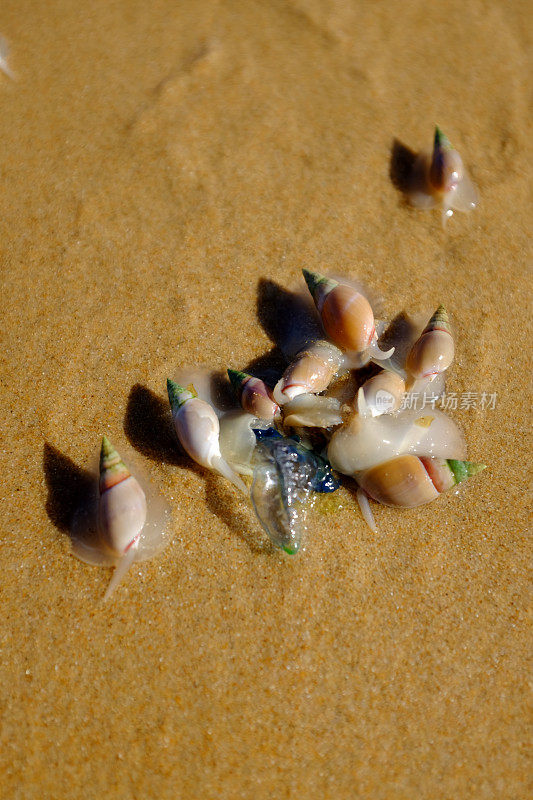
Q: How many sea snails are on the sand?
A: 9